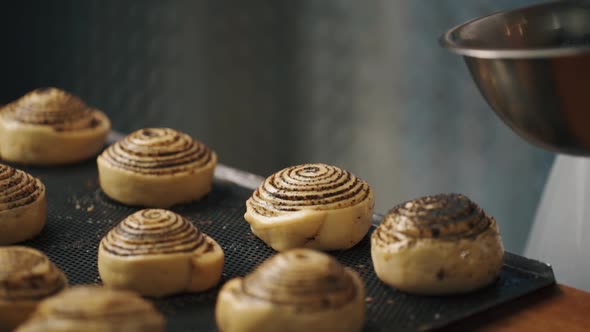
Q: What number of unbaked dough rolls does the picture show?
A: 9